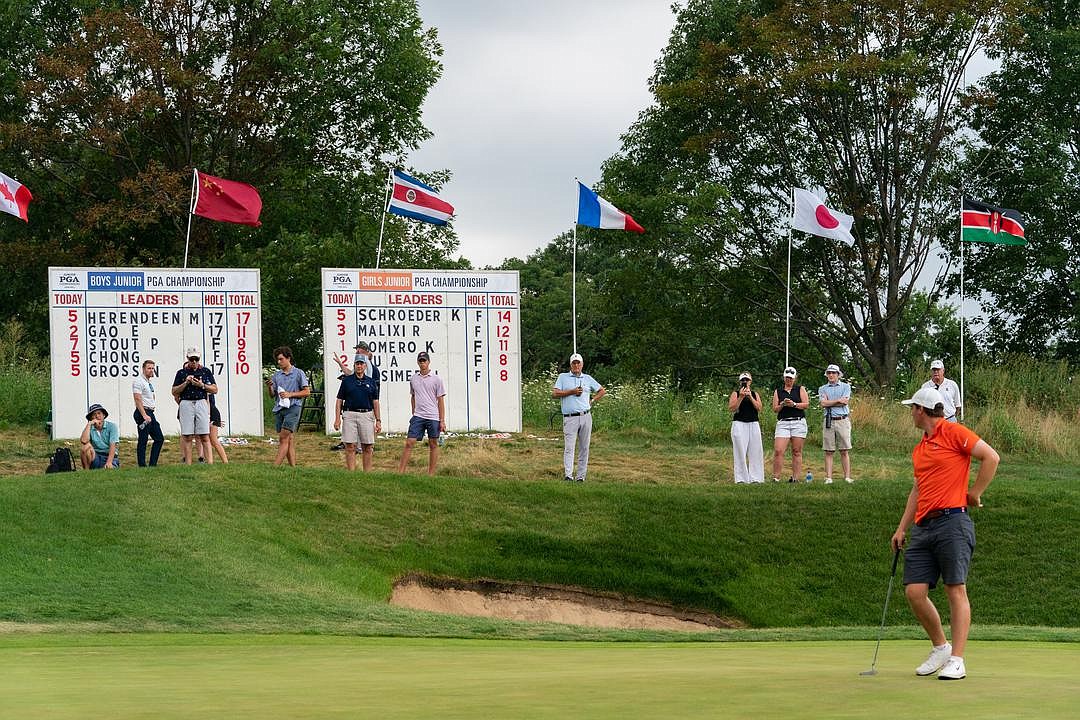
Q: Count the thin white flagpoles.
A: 5